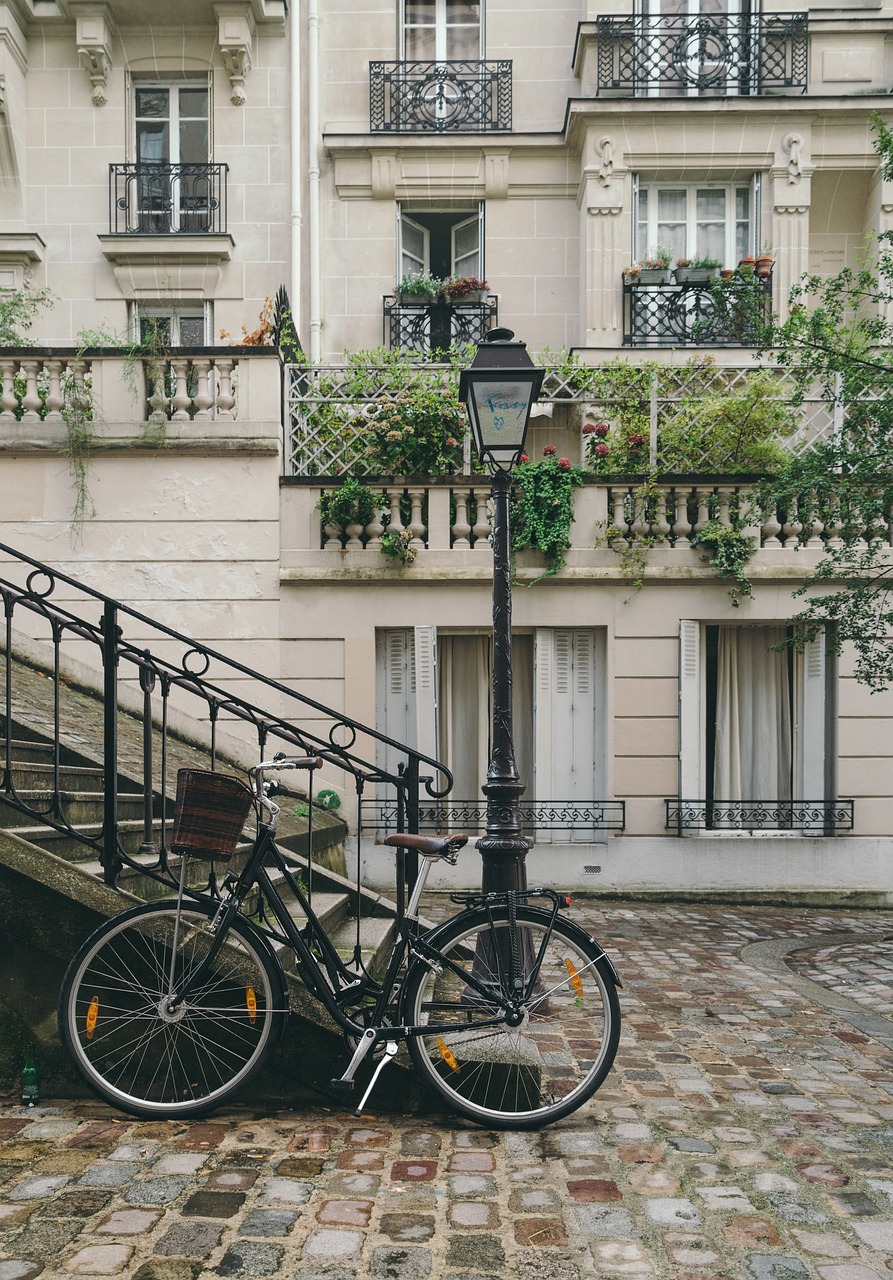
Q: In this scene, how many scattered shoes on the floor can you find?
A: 0